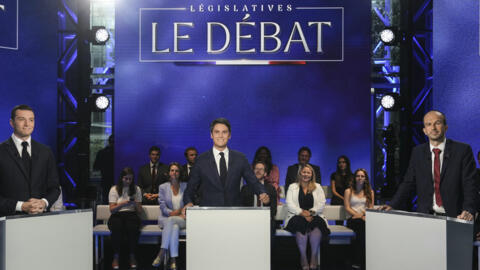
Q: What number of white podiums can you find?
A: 3